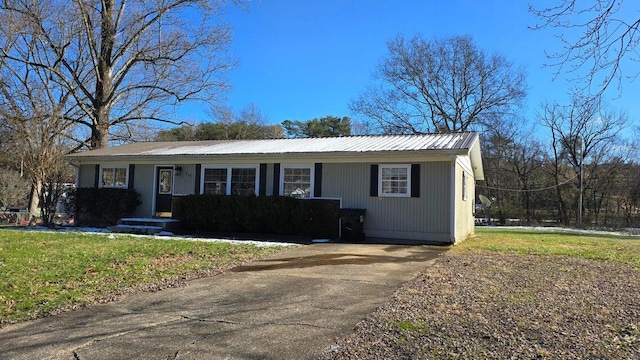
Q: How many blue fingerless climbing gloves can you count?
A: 0